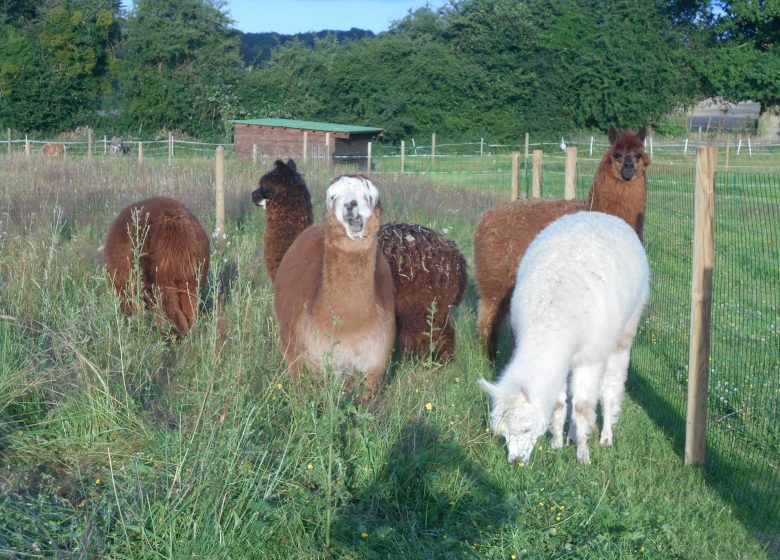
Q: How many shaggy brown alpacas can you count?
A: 4